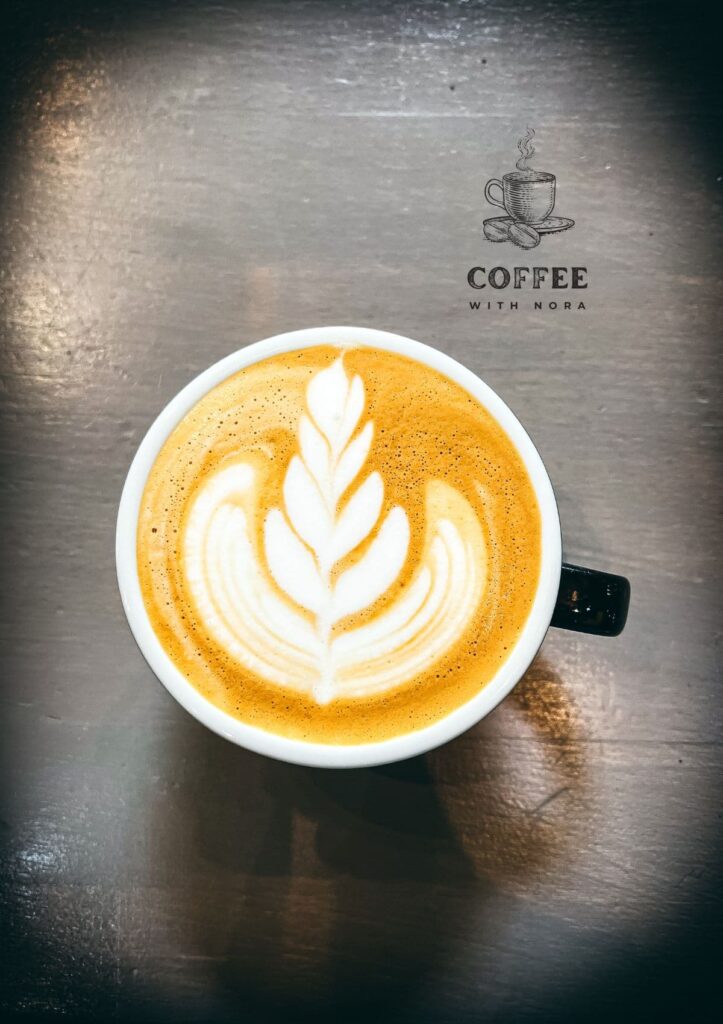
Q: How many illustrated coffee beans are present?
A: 2